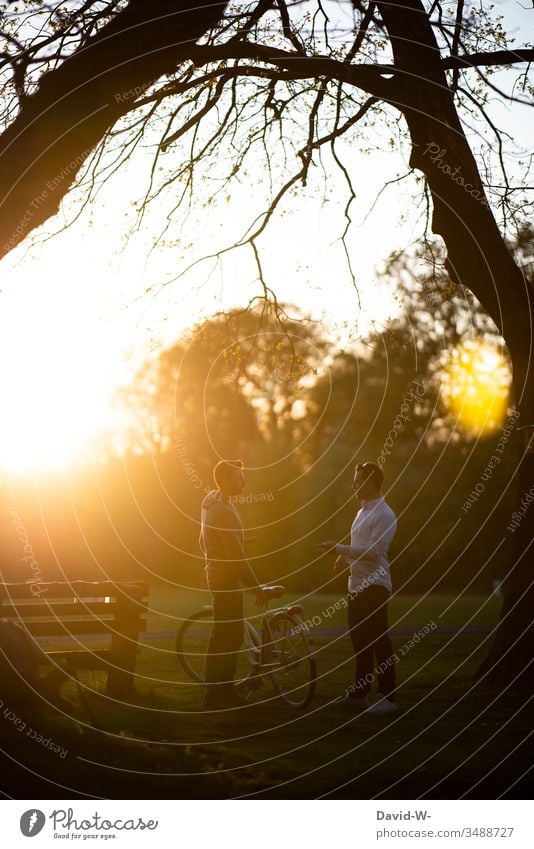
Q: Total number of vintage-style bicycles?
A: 1